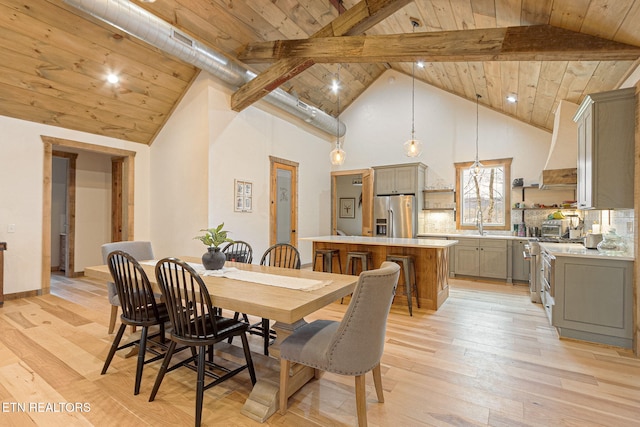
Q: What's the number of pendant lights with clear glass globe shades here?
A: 3